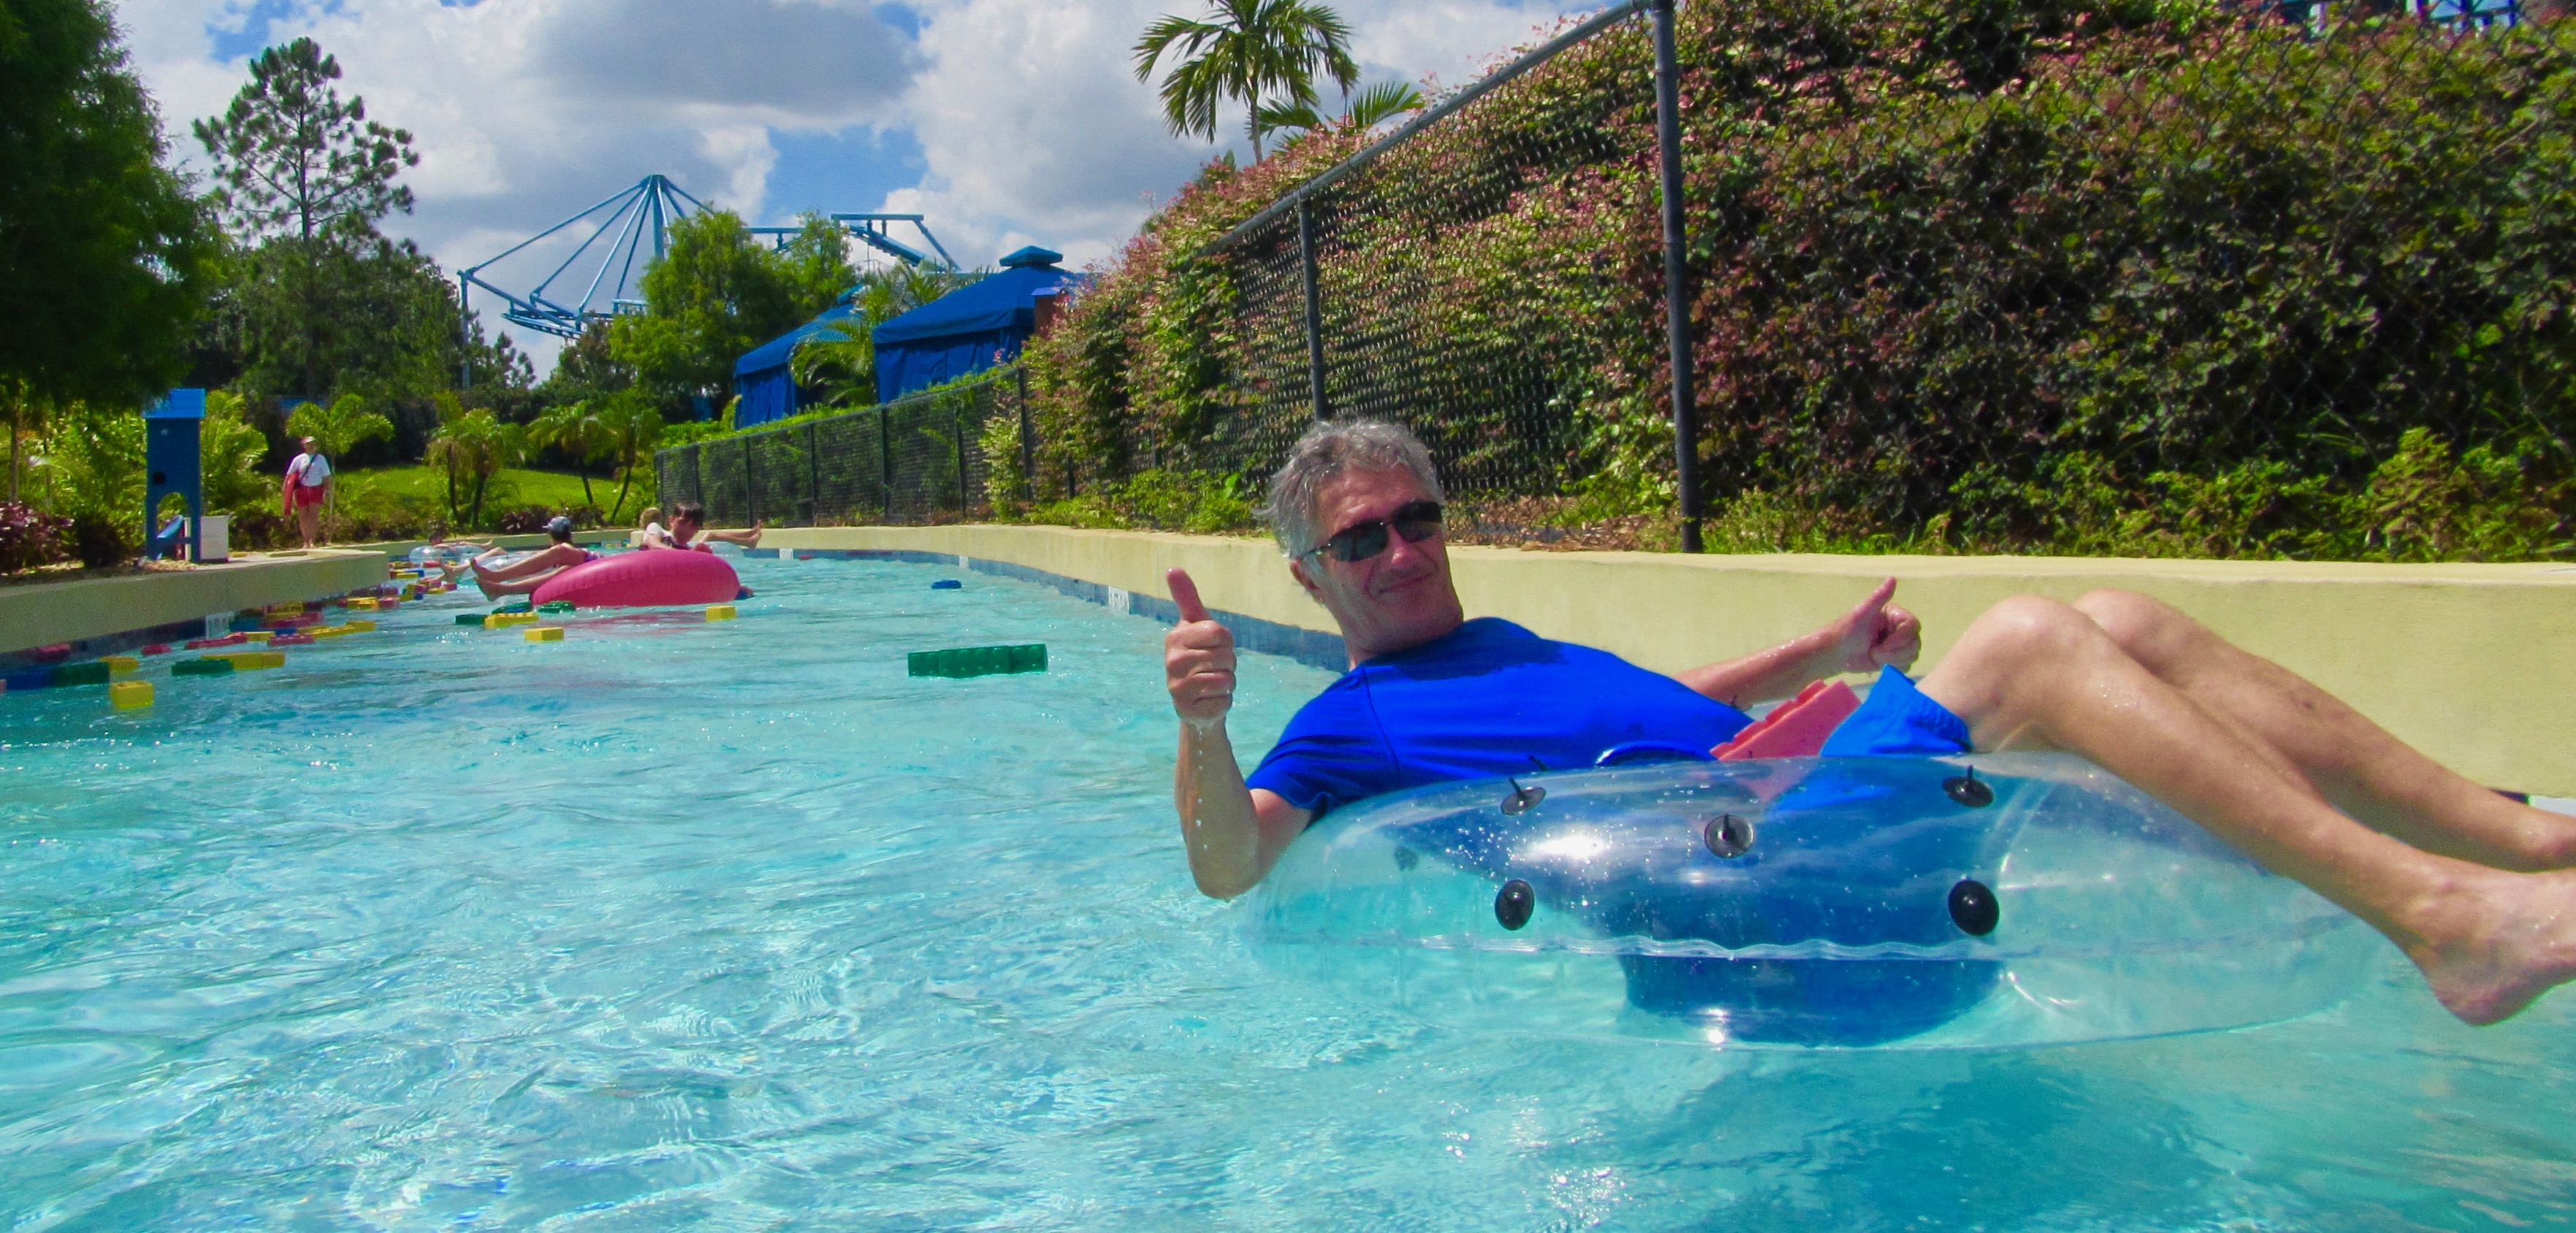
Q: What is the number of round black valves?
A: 5